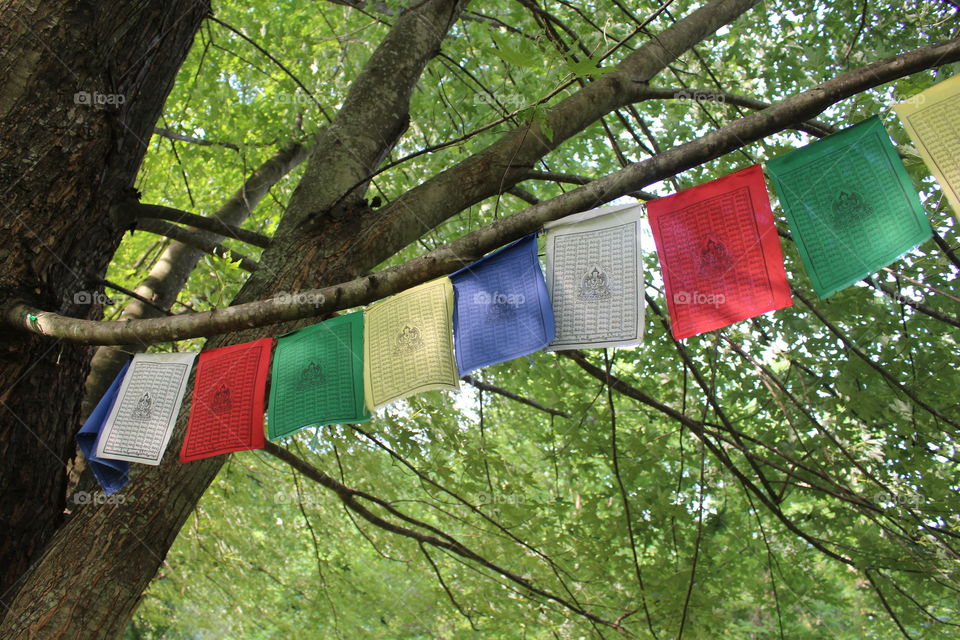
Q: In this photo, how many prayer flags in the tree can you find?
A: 10